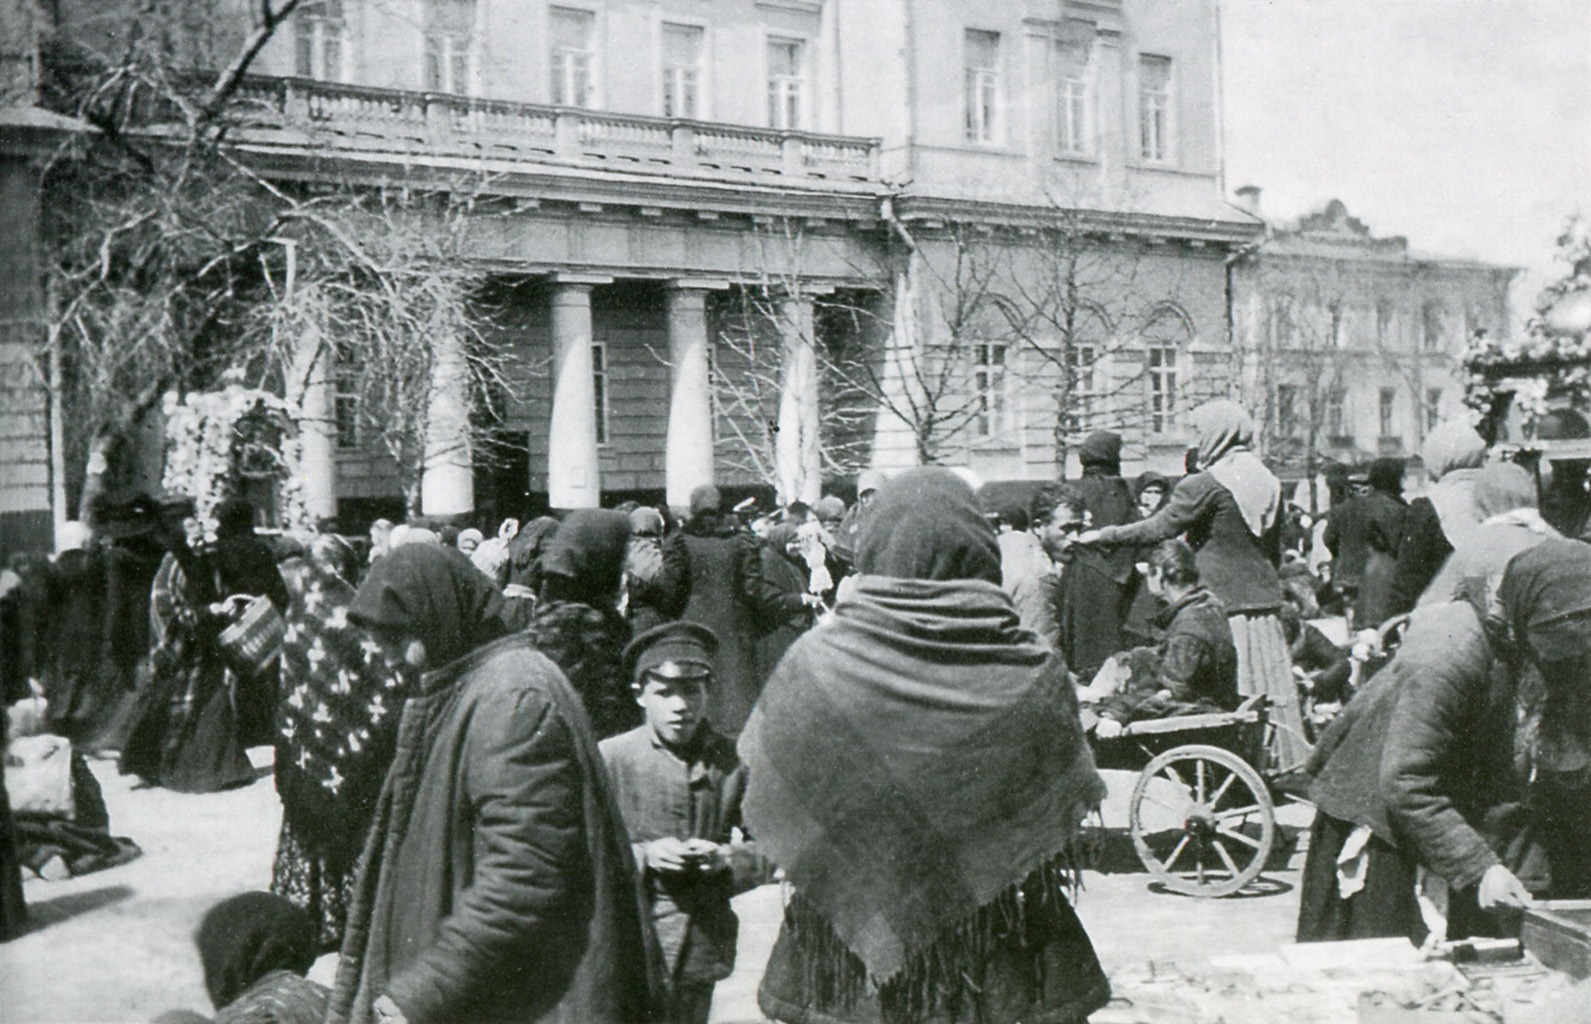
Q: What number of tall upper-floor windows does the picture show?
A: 8